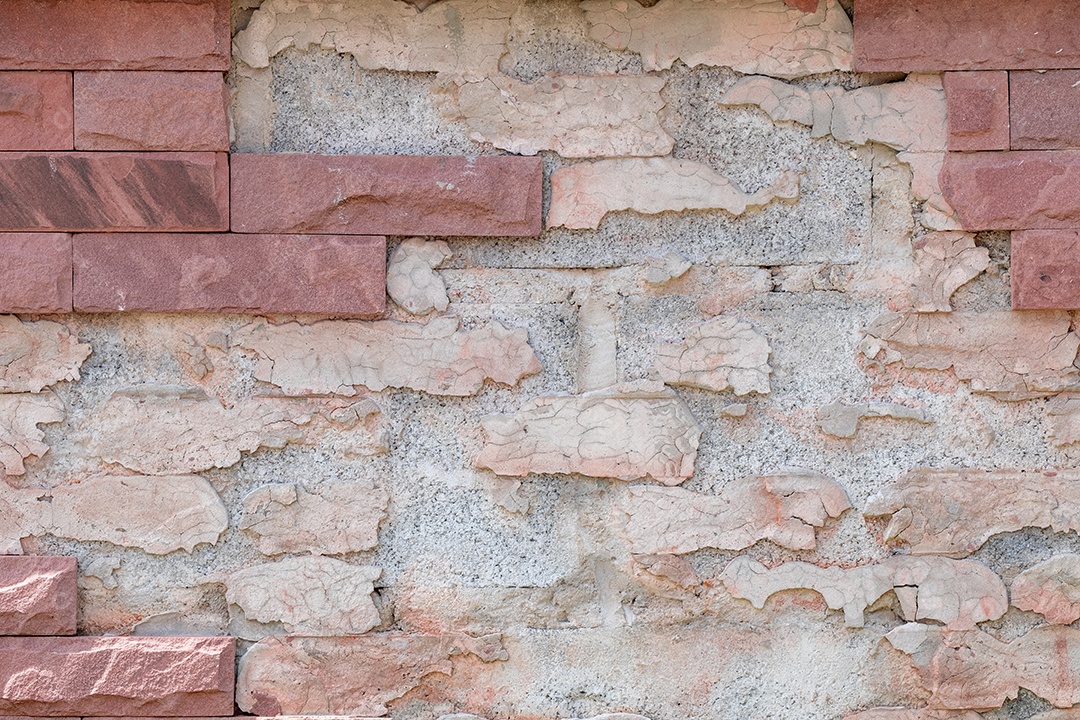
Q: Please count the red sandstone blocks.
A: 14